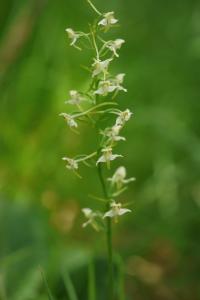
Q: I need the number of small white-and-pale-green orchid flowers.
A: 15